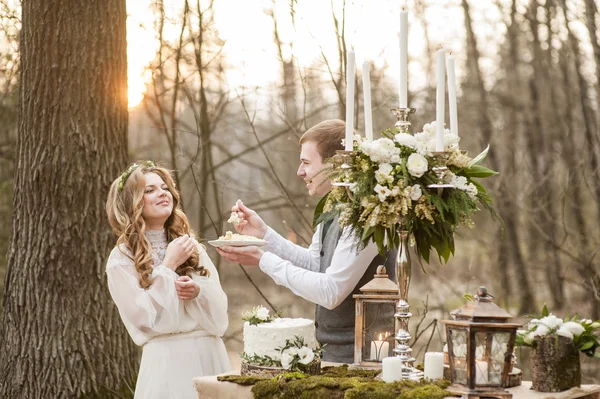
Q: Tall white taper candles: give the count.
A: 5